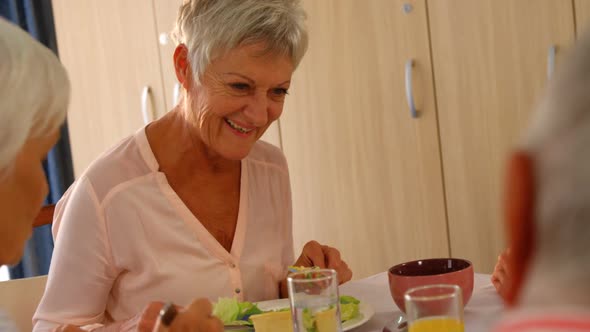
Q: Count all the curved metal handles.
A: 4